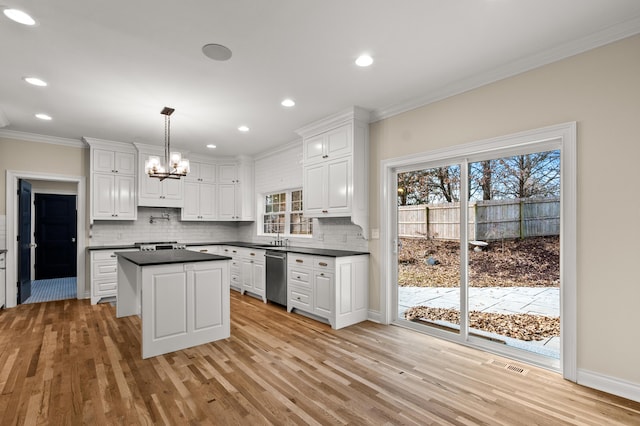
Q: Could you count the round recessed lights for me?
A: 7